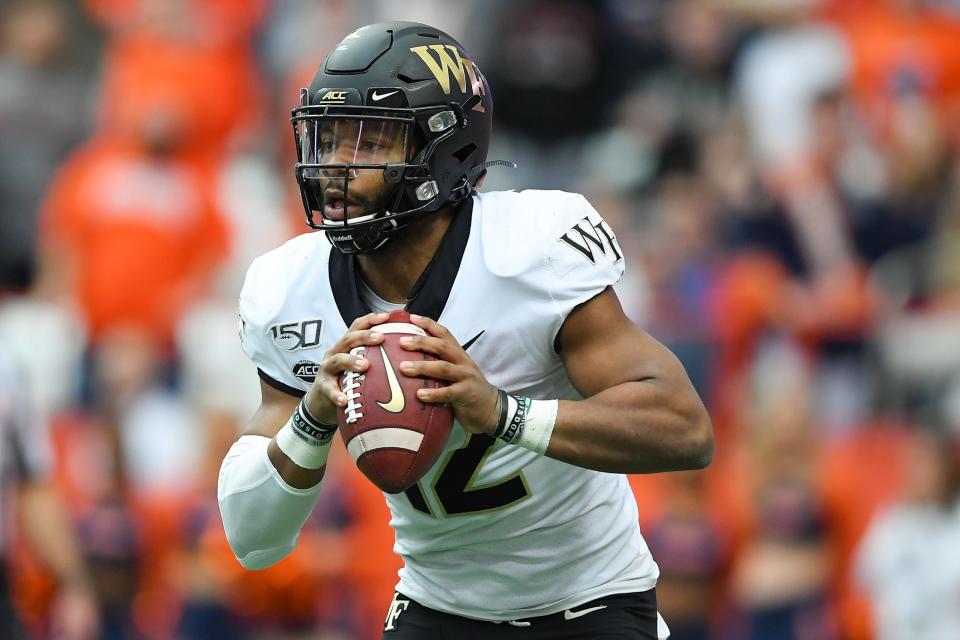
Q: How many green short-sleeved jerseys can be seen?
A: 0